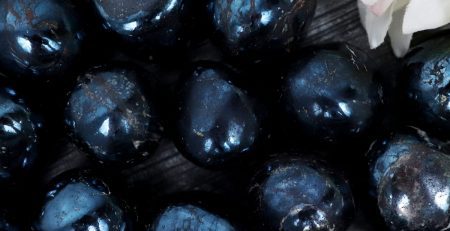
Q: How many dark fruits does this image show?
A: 12